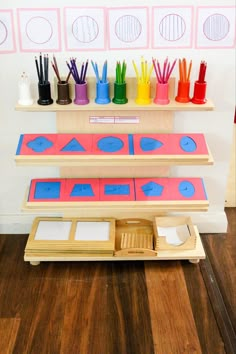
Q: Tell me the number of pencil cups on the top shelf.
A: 10